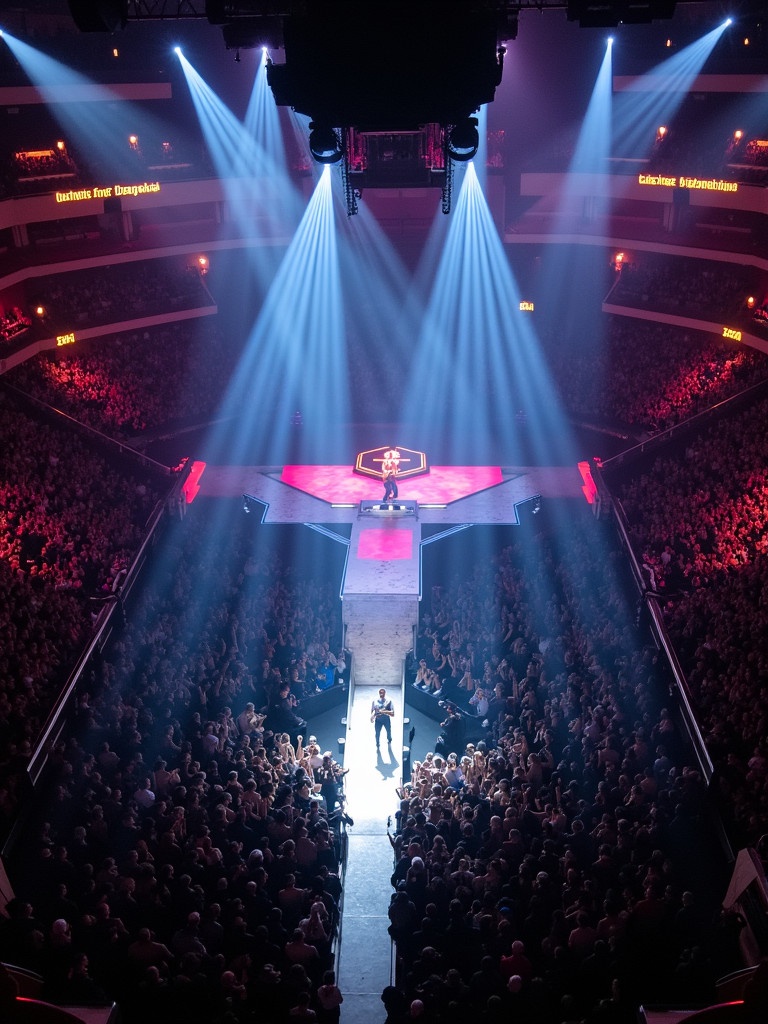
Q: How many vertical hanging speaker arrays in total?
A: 2